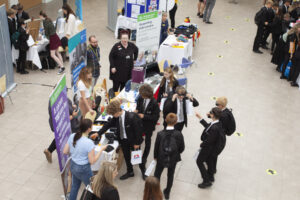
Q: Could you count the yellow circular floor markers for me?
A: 9